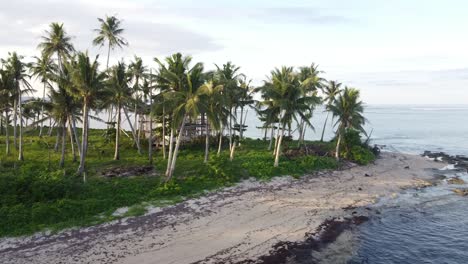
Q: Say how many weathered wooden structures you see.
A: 1